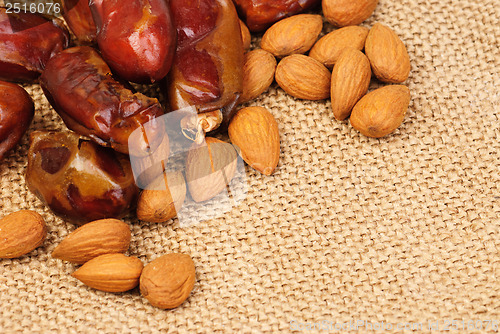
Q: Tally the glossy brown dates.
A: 8